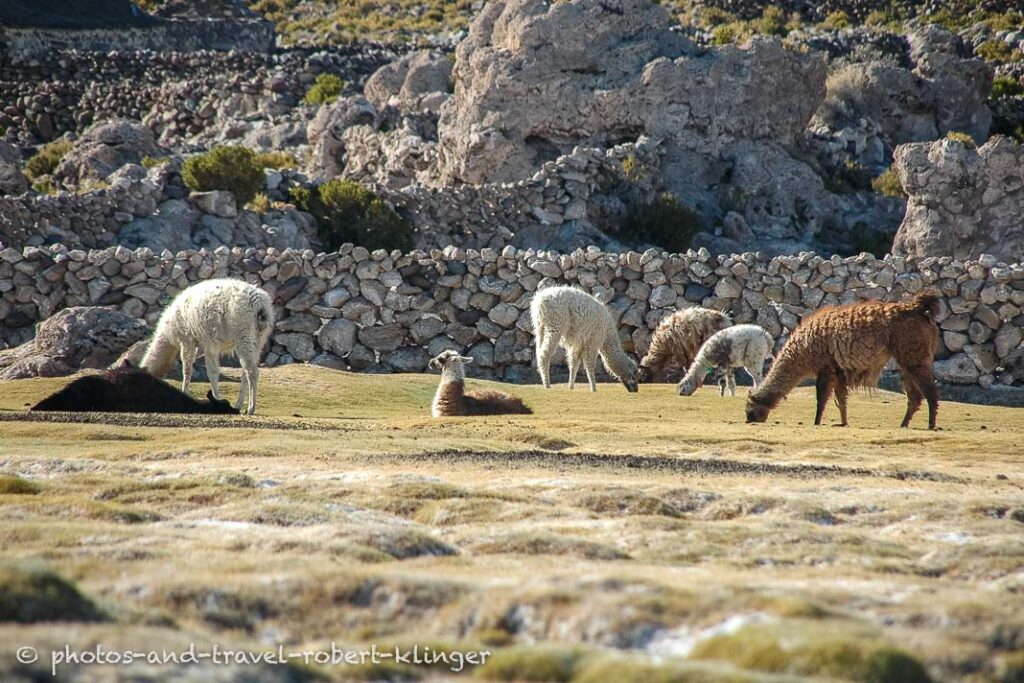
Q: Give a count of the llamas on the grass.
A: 7